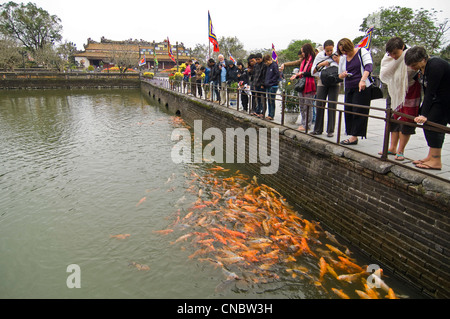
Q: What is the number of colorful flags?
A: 7